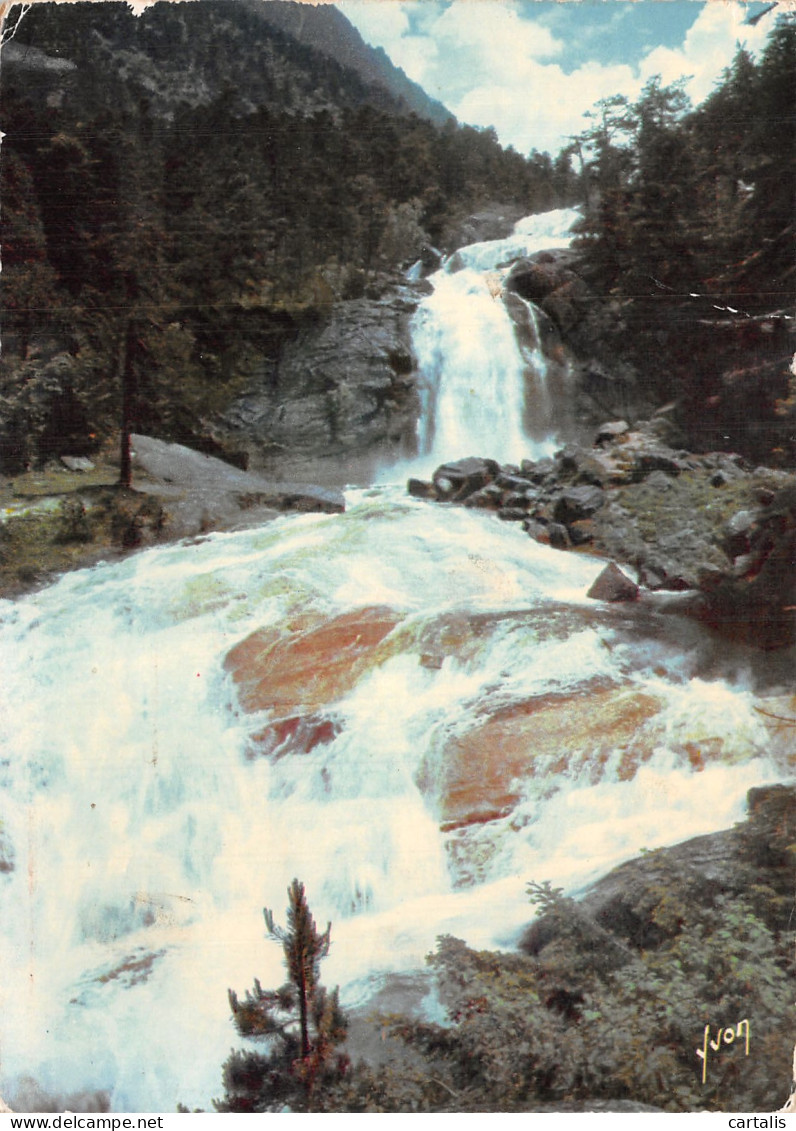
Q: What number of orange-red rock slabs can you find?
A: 2